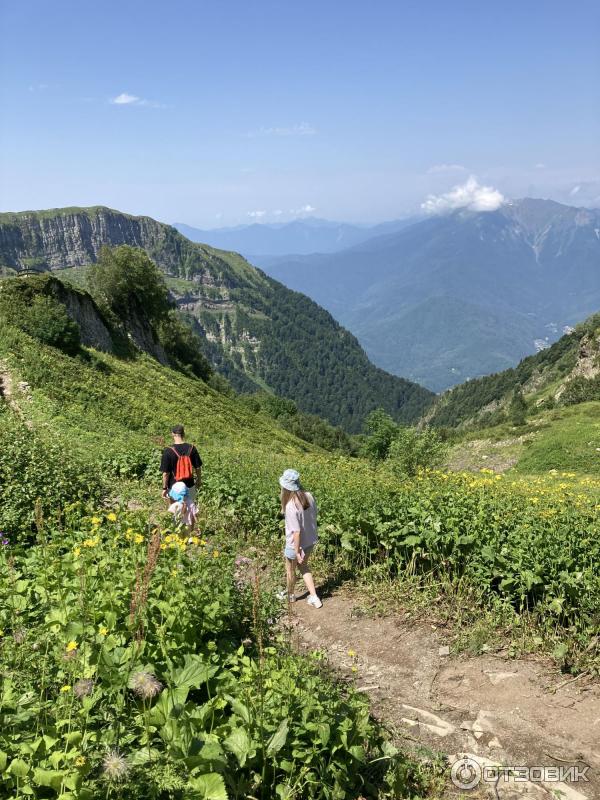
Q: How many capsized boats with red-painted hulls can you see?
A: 0